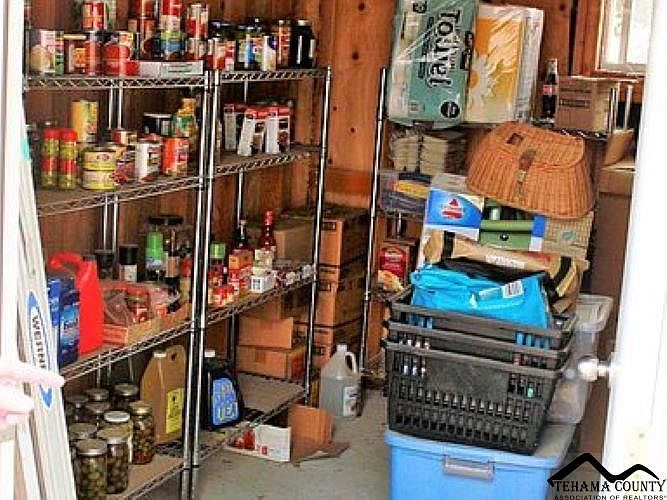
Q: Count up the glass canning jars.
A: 9